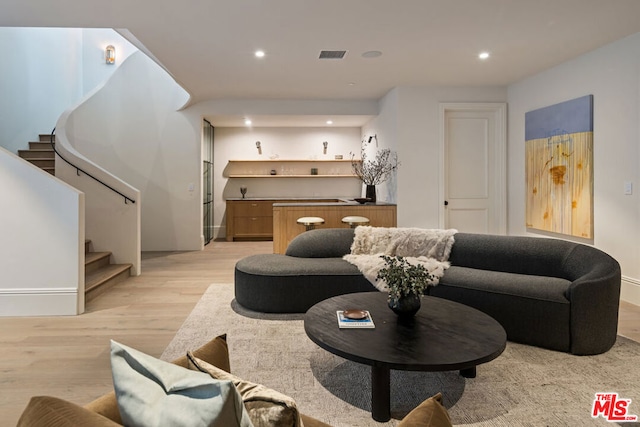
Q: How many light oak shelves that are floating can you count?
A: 2